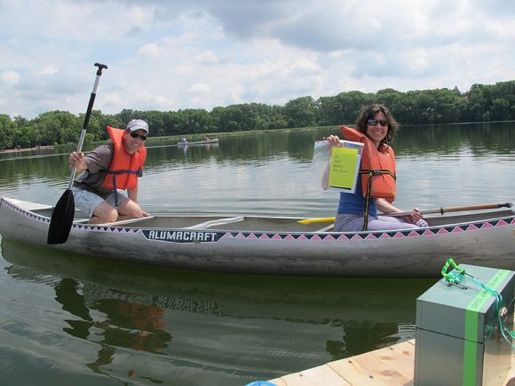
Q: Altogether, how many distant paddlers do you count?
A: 2